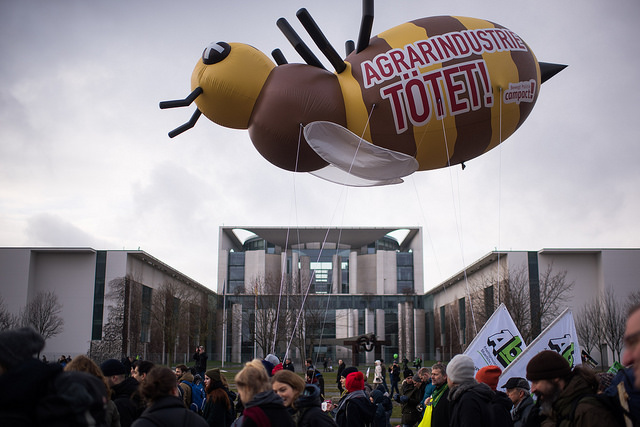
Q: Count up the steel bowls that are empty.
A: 0